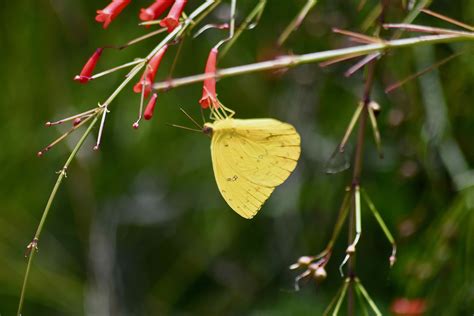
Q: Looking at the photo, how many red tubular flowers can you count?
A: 7